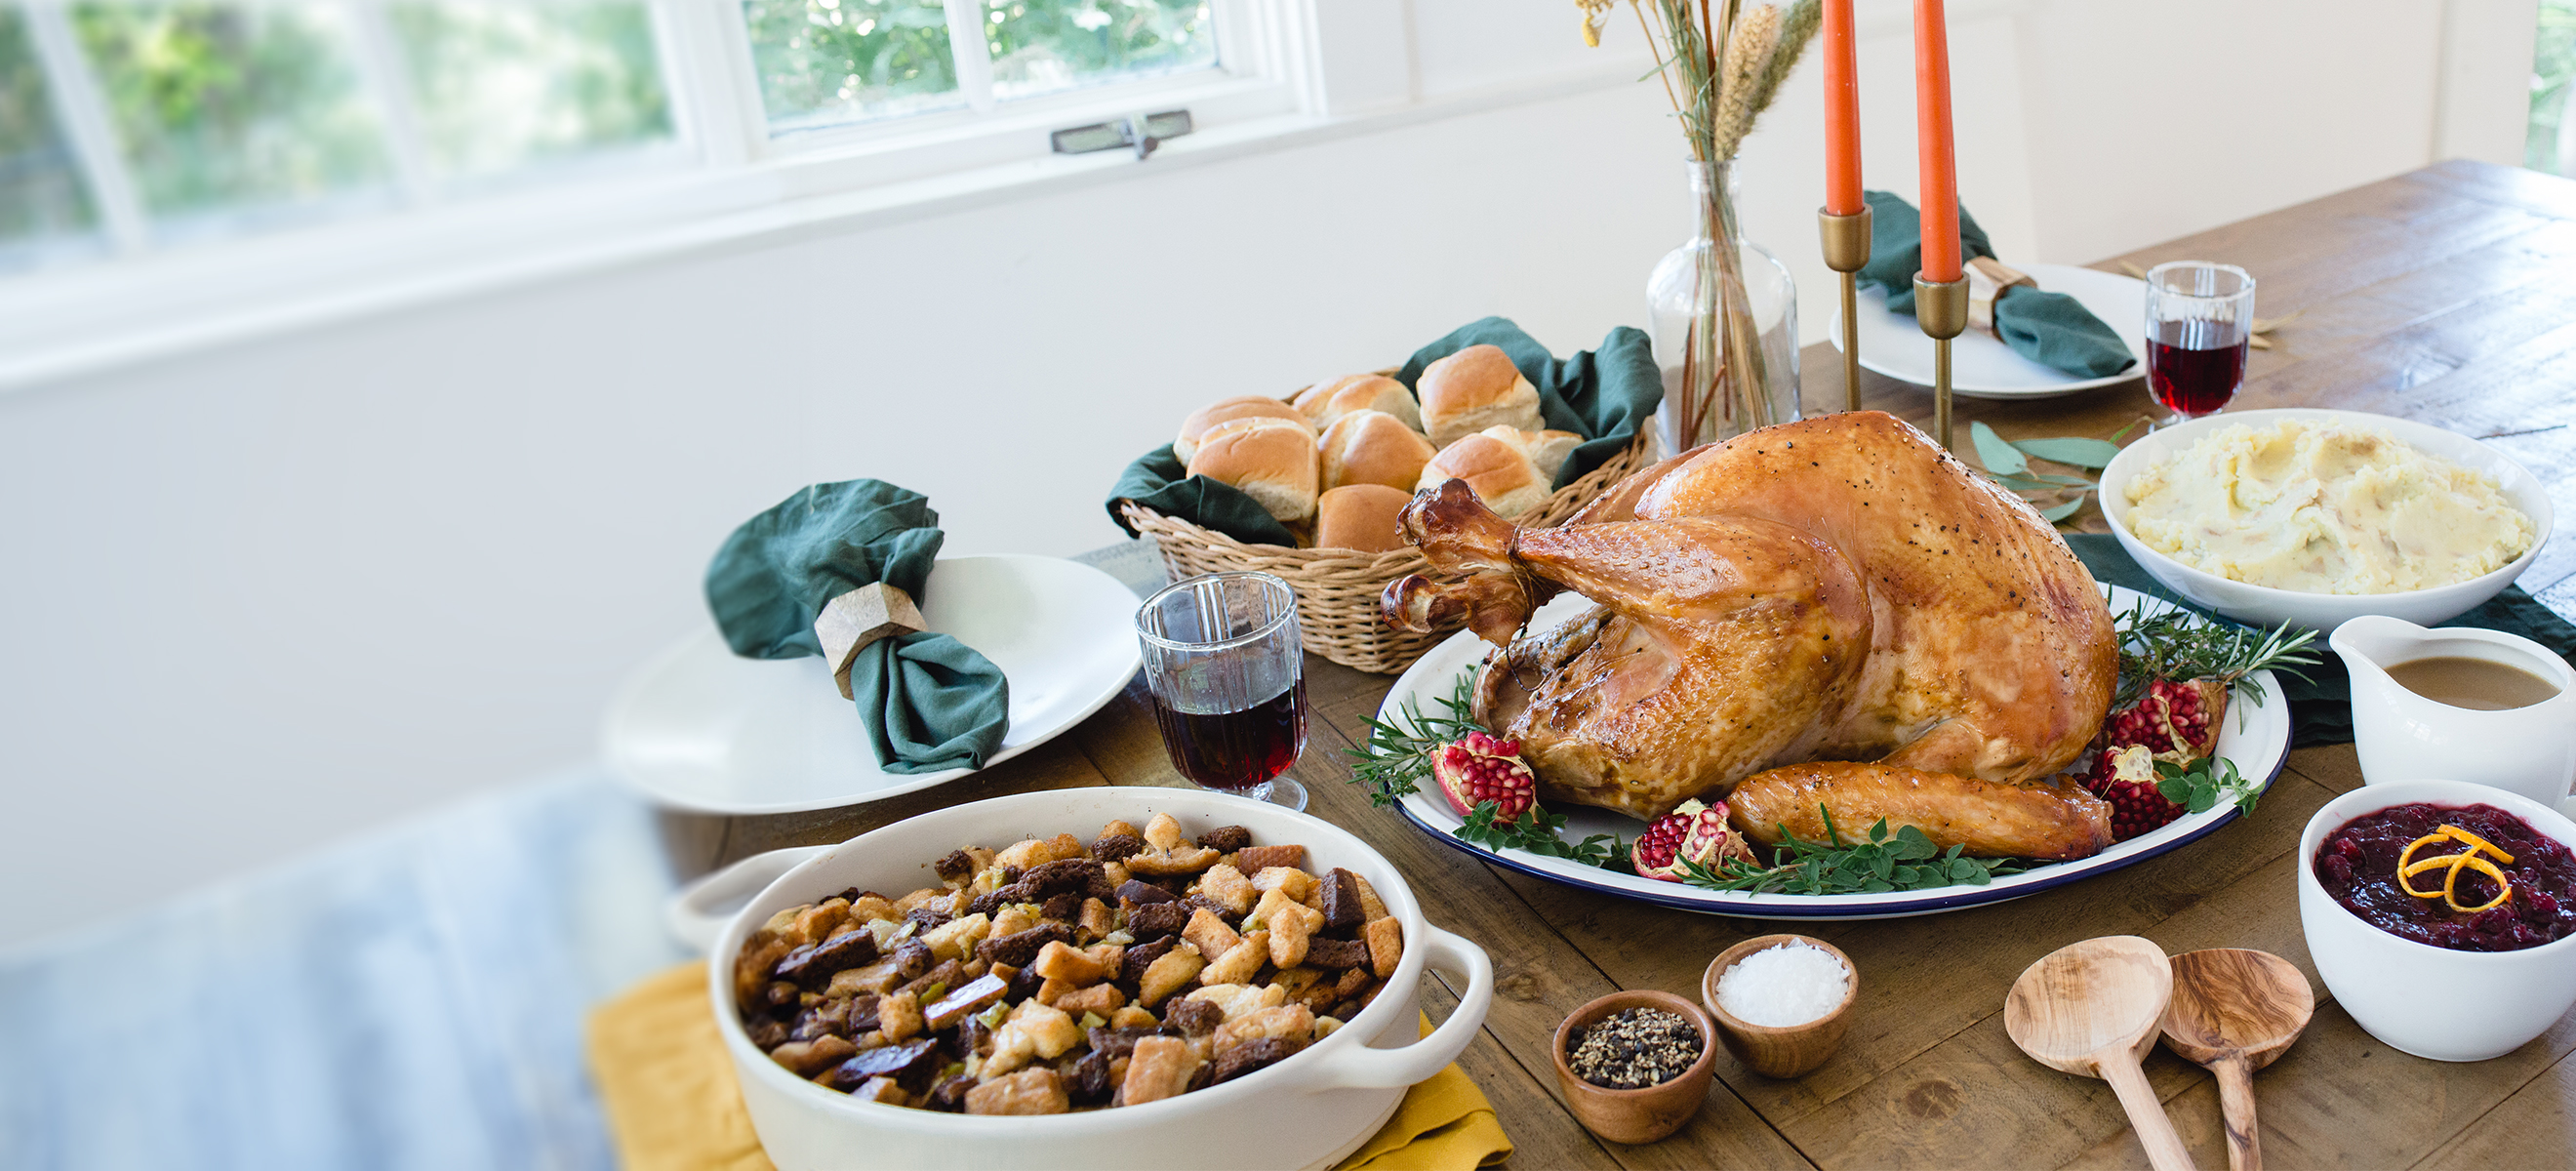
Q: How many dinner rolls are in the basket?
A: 8